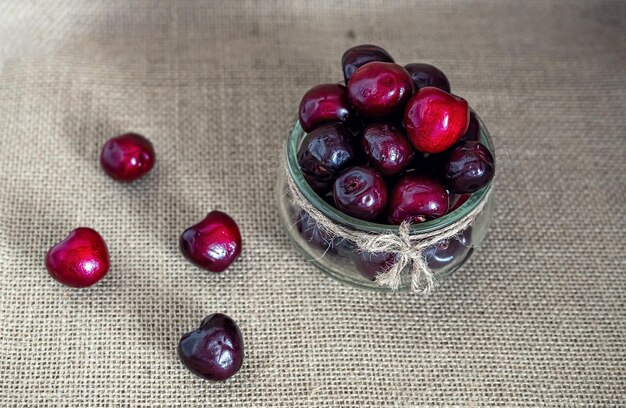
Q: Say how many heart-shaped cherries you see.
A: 3